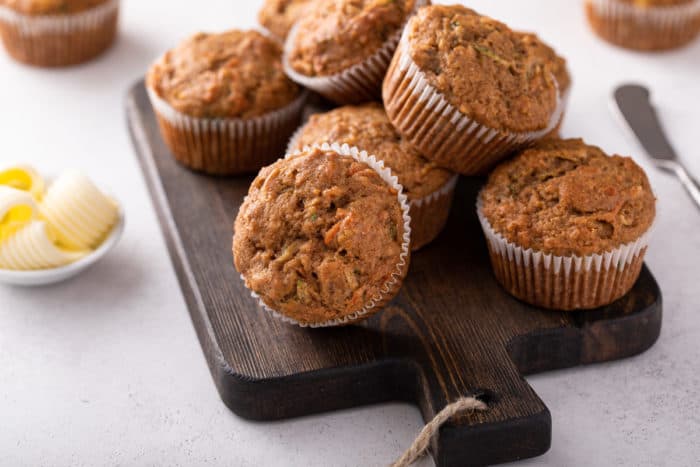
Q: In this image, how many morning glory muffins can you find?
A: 10